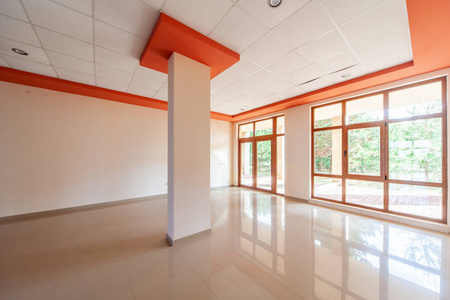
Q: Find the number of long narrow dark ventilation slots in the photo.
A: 2